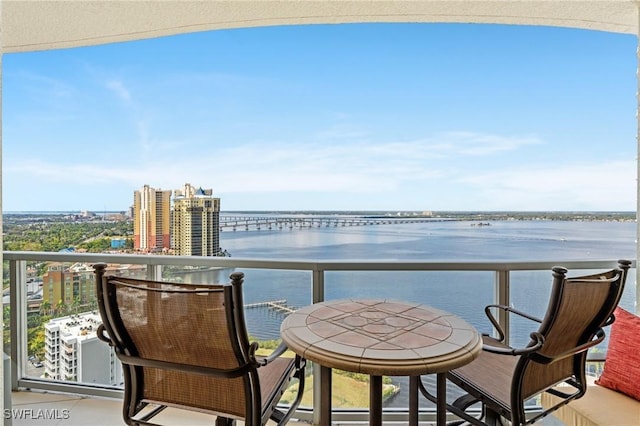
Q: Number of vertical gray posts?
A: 4